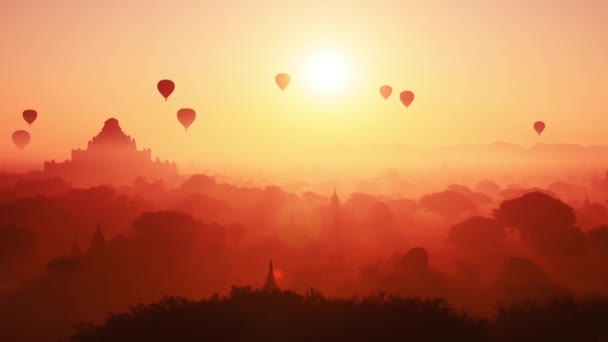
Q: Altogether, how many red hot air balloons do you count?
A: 8